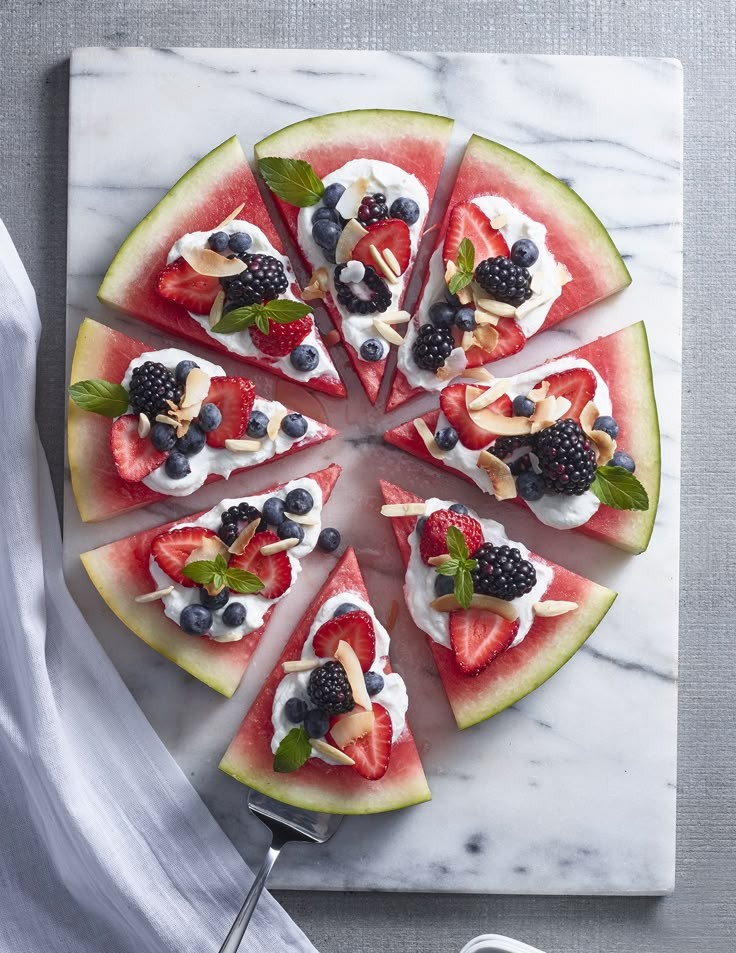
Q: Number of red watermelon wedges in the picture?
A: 8